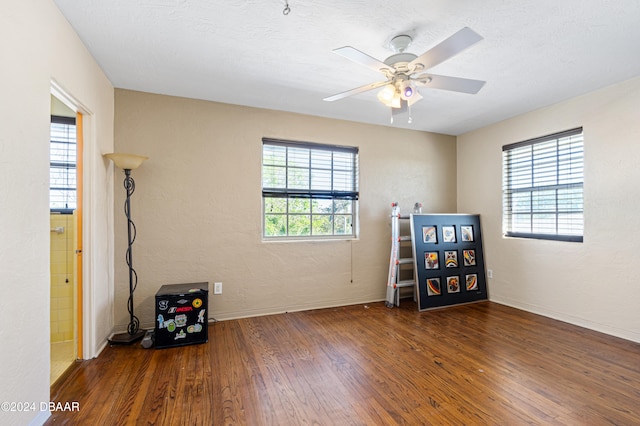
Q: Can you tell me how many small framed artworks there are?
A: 9